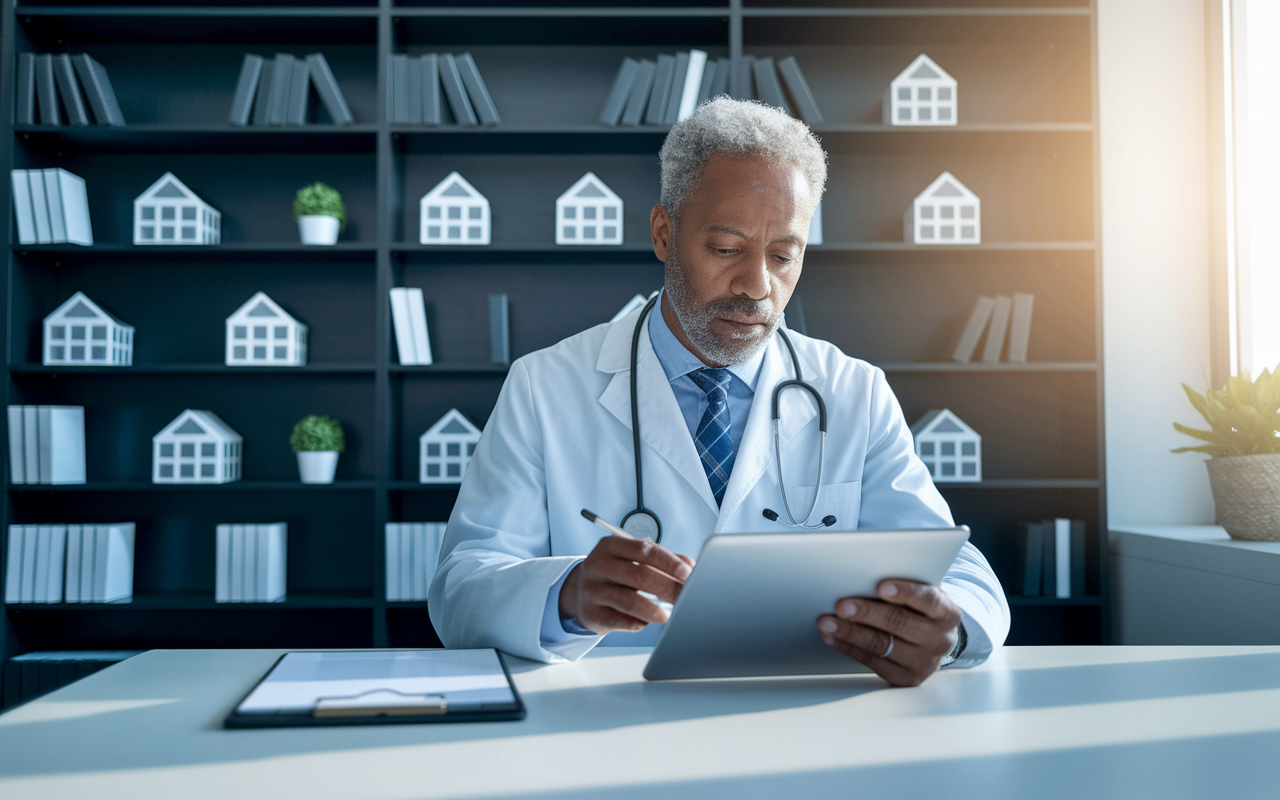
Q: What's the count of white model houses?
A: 10